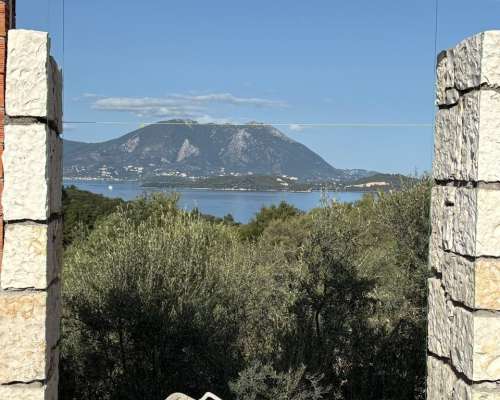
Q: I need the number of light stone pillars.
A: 2